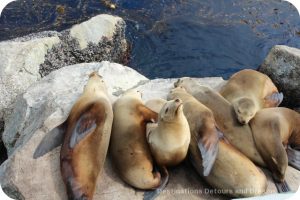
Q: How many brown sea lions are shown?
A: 7